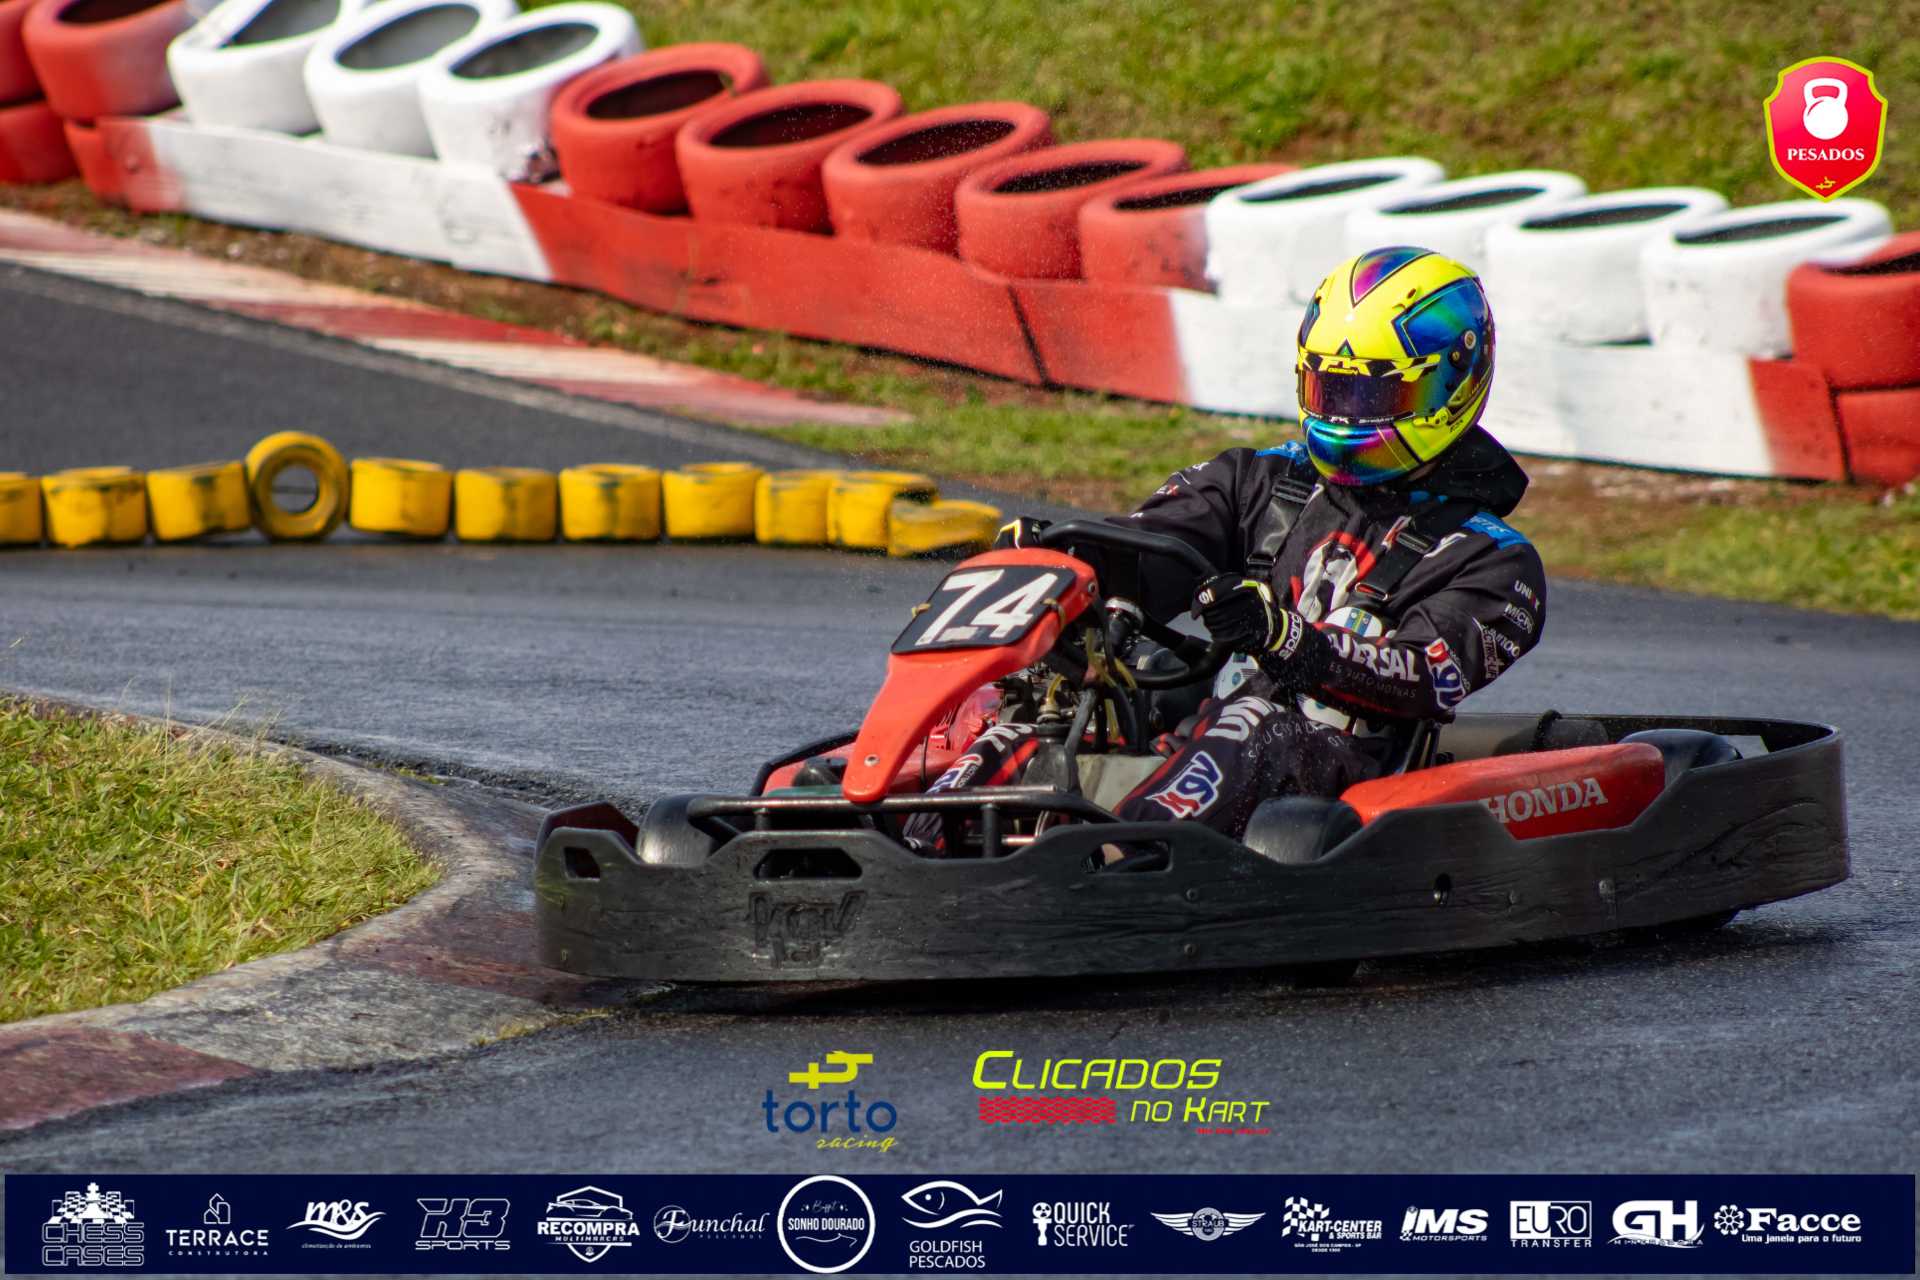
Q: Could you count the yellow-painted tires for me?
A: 11